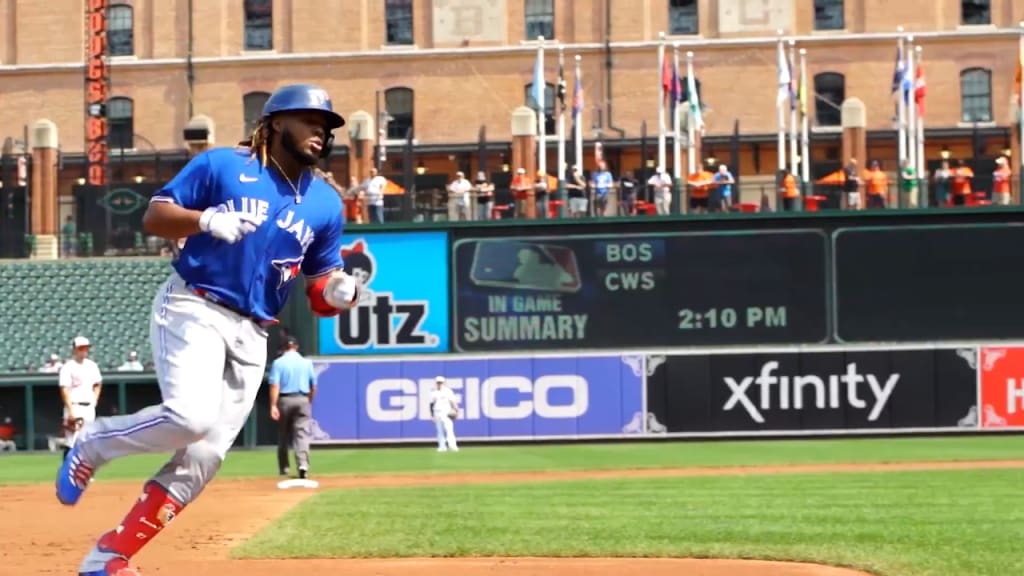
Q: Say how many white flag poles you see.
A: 13